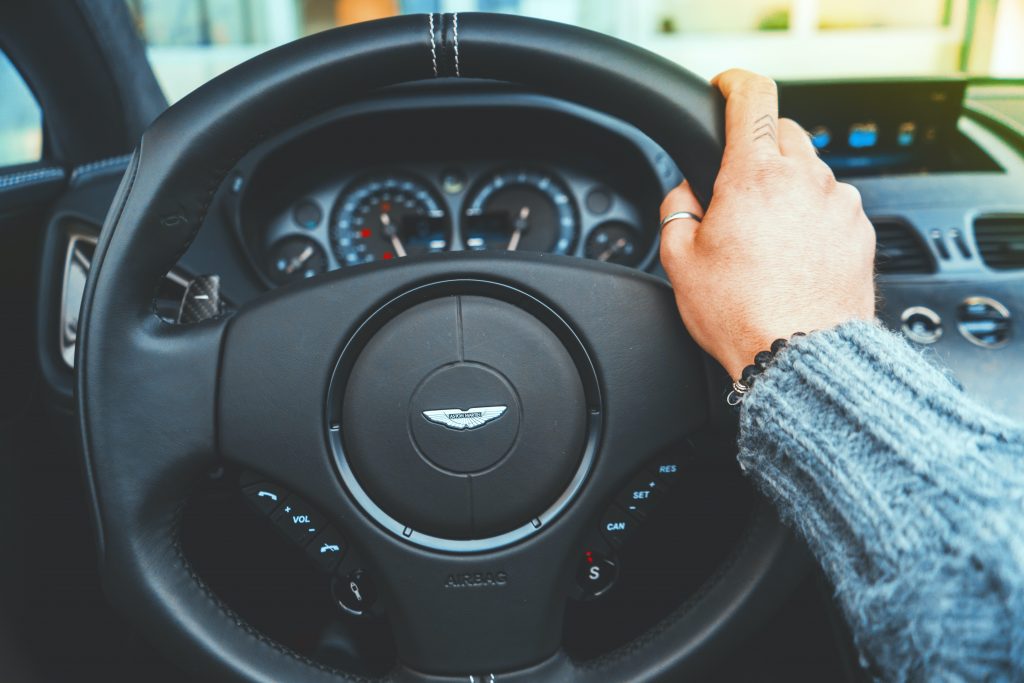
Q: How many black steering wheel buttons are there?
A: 8